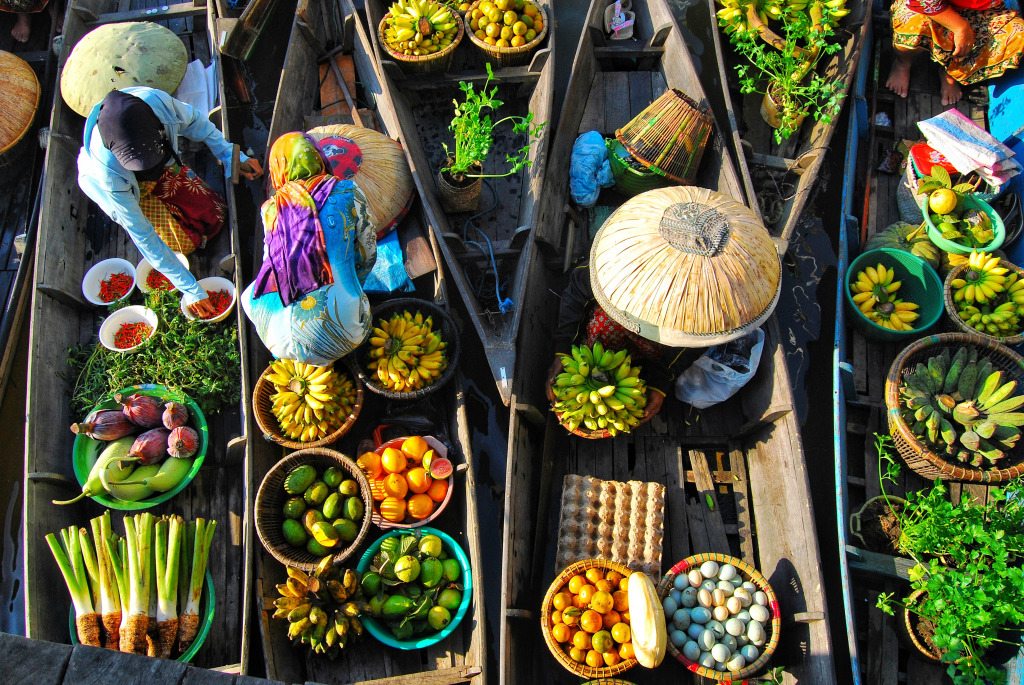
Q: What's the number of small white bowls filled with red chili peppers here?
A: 4